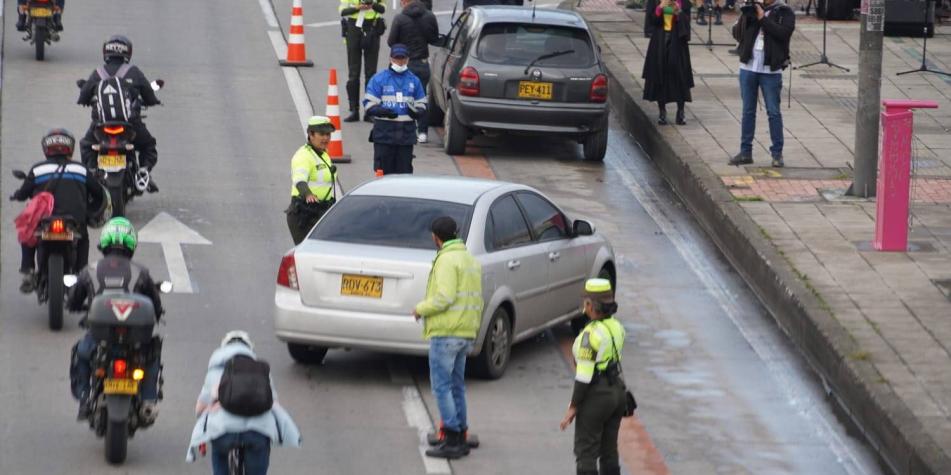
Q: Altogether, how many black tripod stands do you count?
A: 3